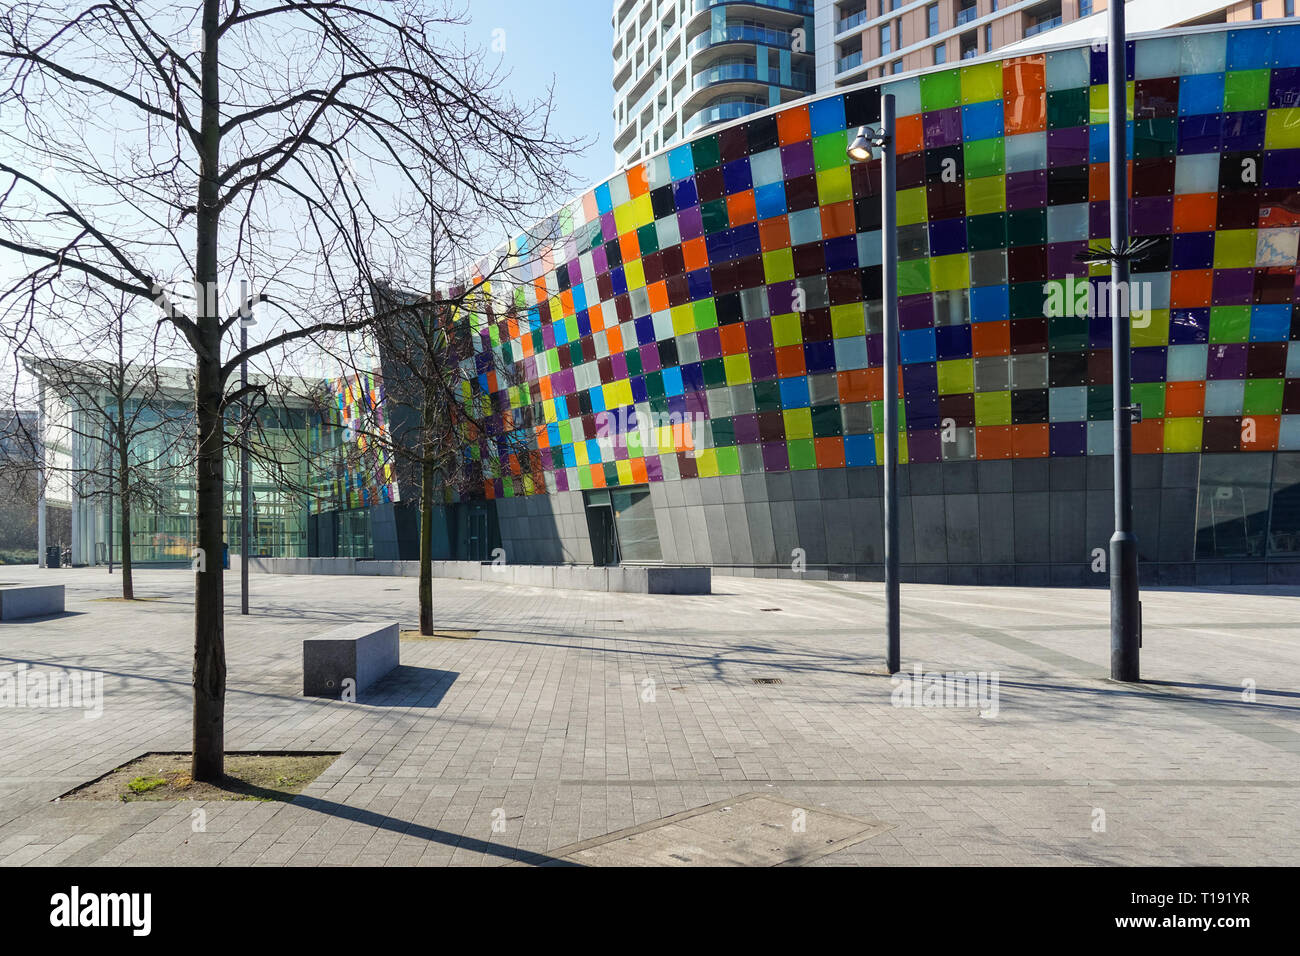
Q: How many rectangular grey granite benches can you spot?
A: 2